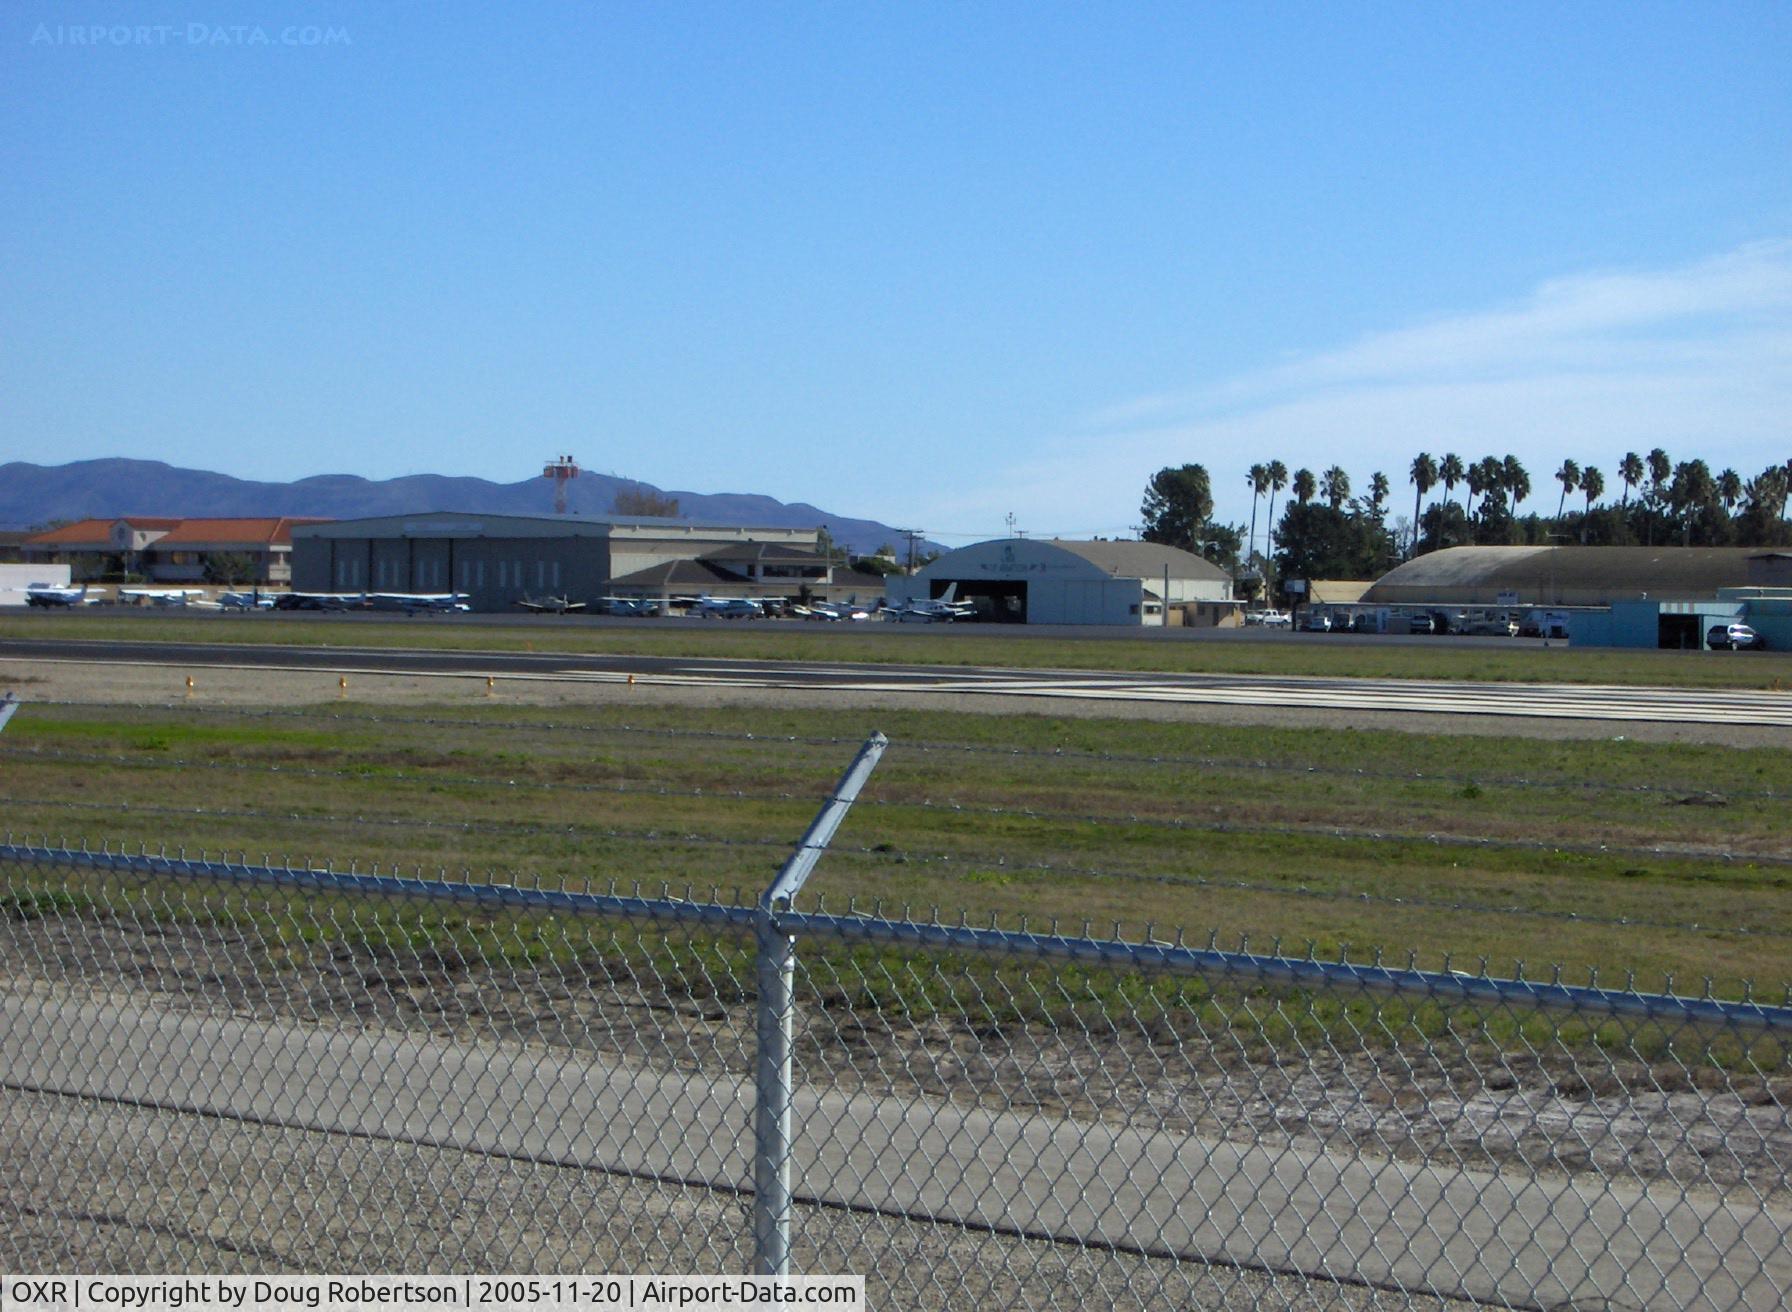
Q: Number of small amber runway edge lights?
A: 4